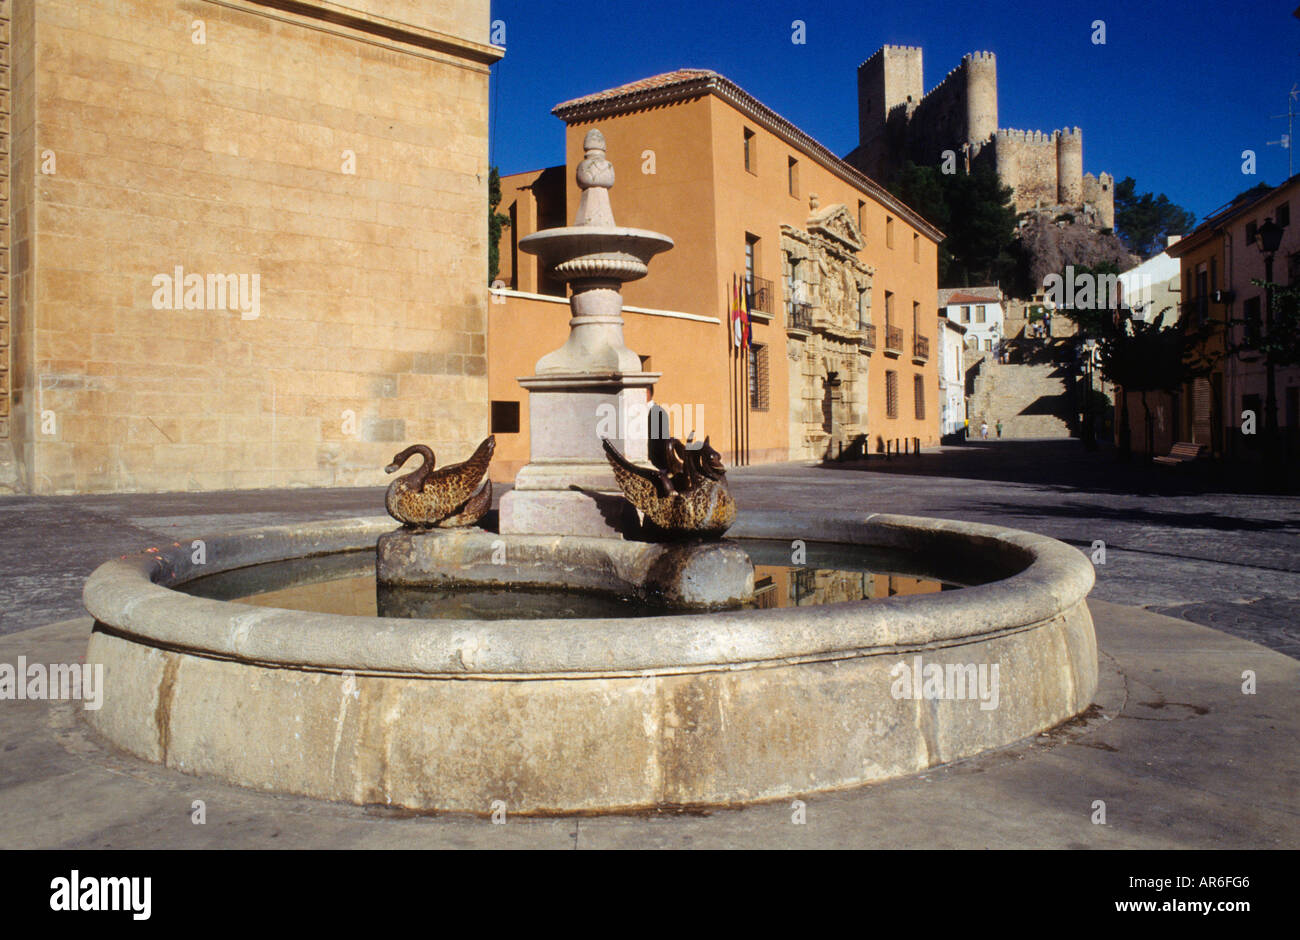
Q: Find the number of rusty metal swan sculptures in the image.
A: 2